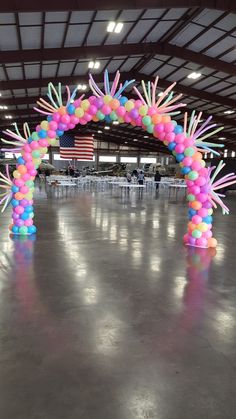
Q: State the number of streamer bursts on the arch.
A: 7